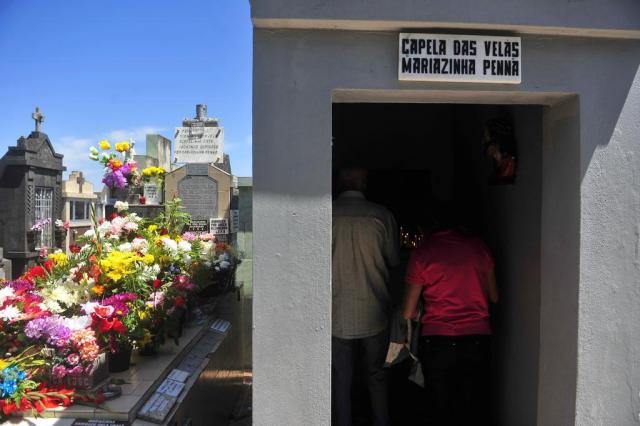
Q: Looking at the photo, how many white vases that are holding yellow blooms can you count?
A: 1